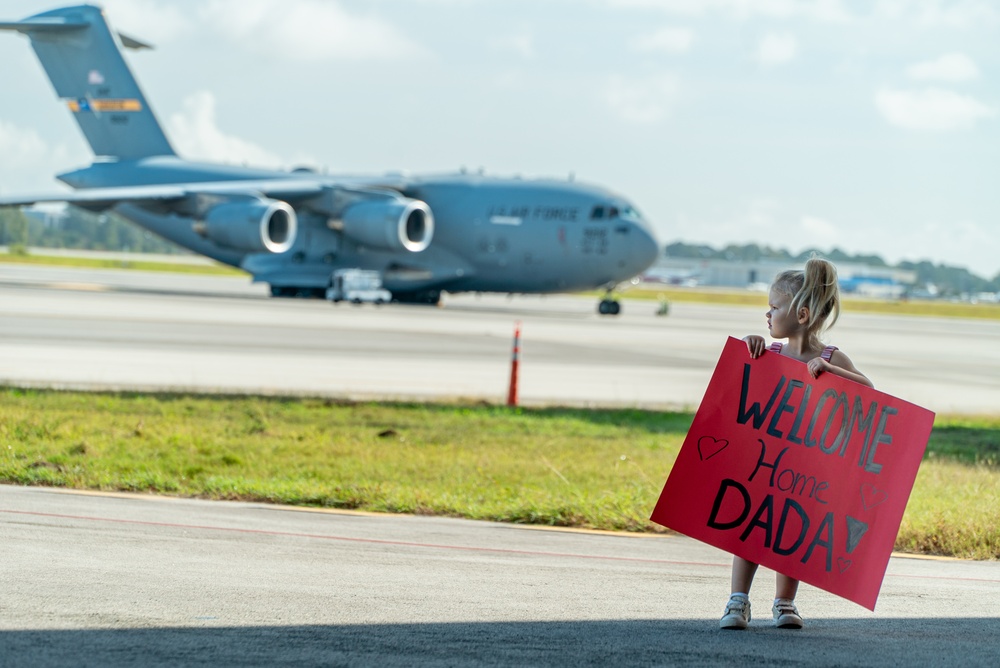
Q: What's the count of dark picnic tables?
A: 0